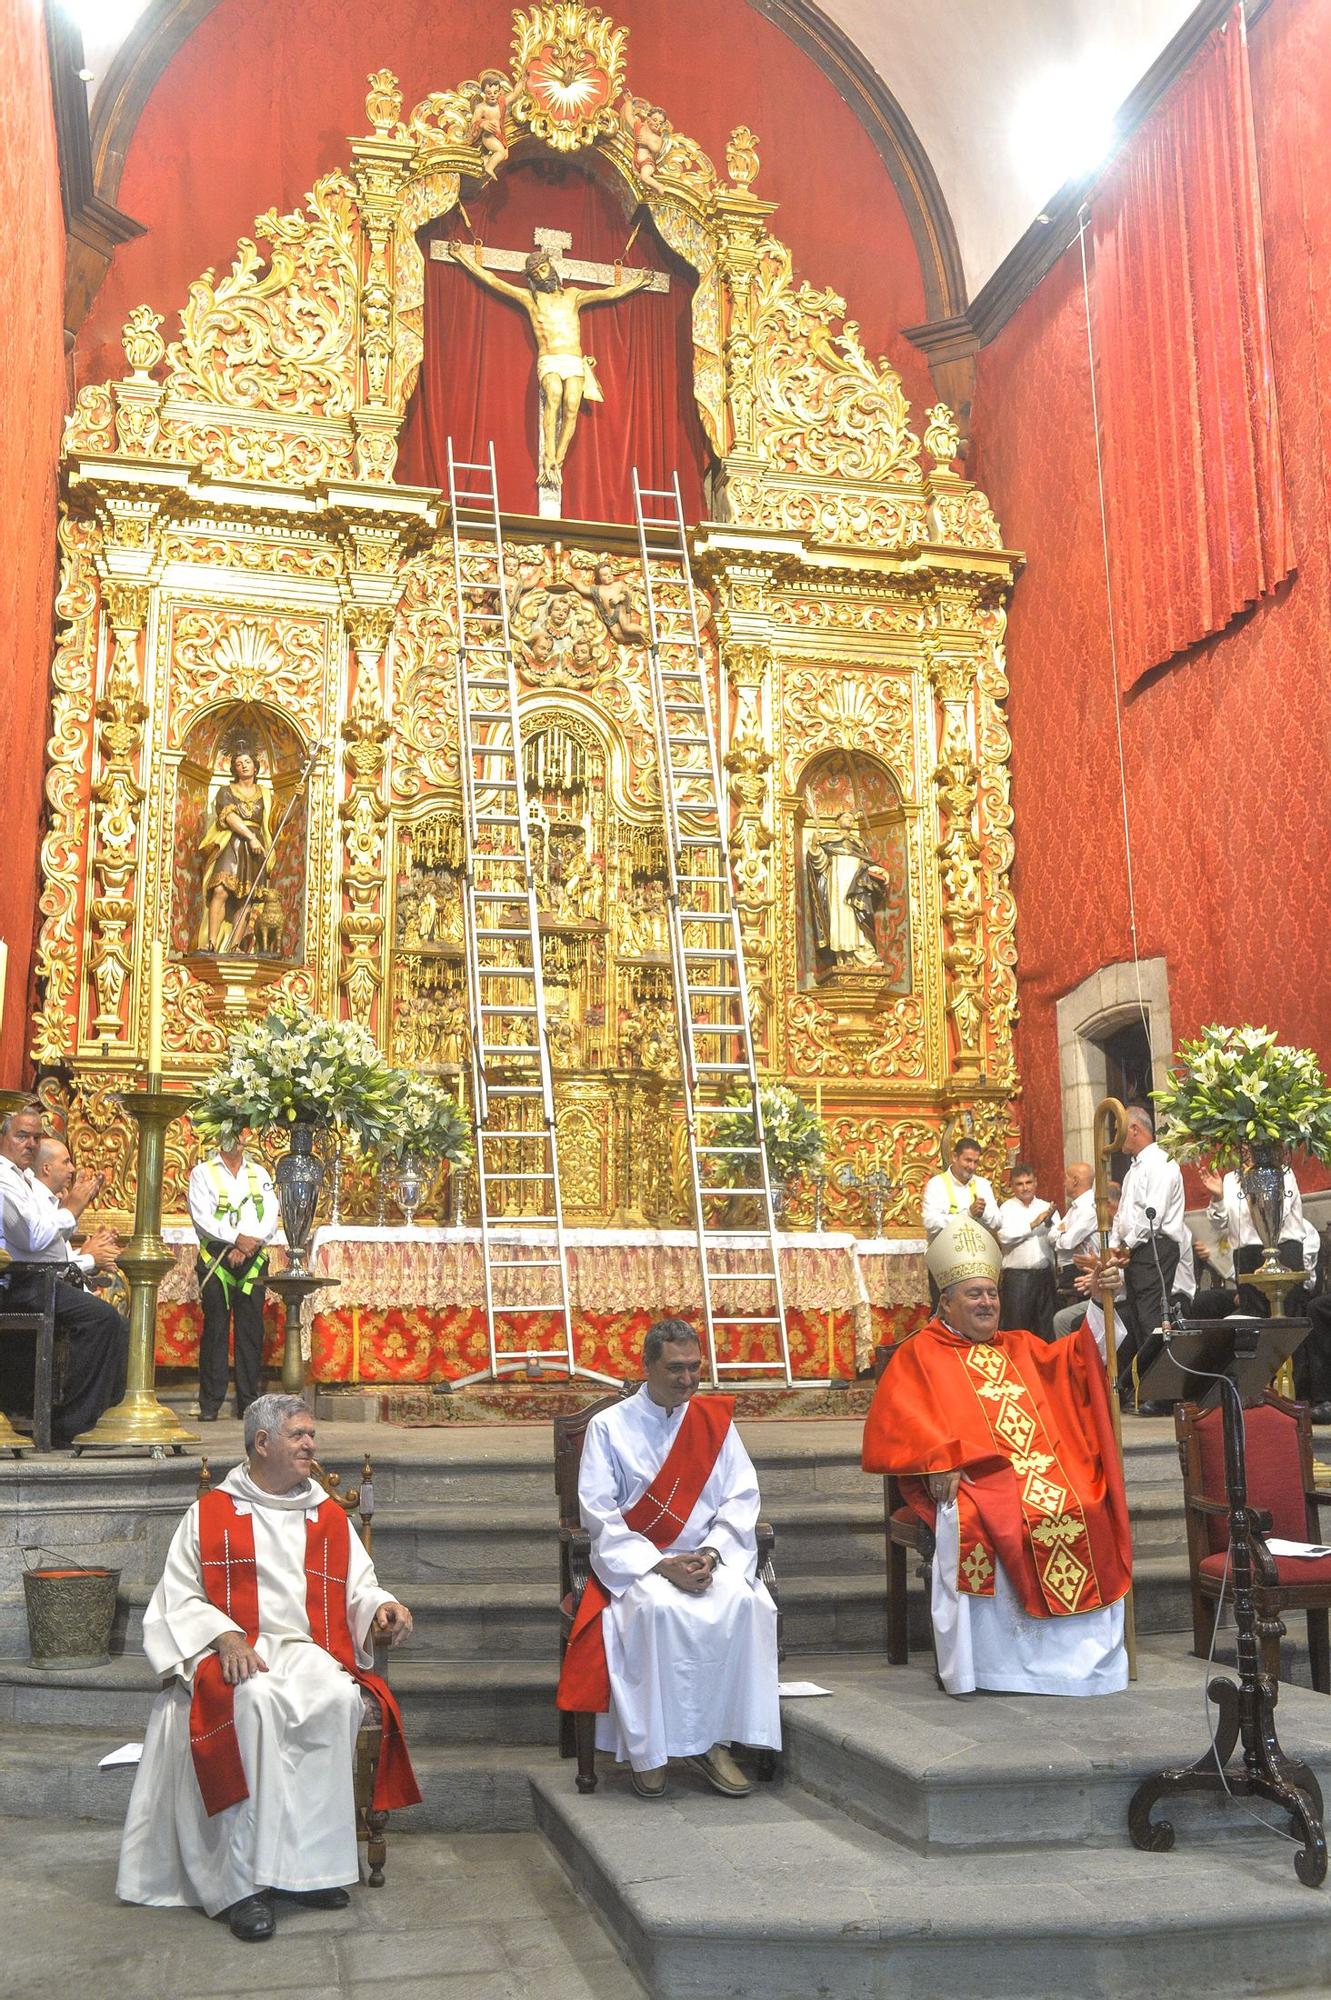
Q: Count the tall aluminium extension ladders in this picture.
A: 2